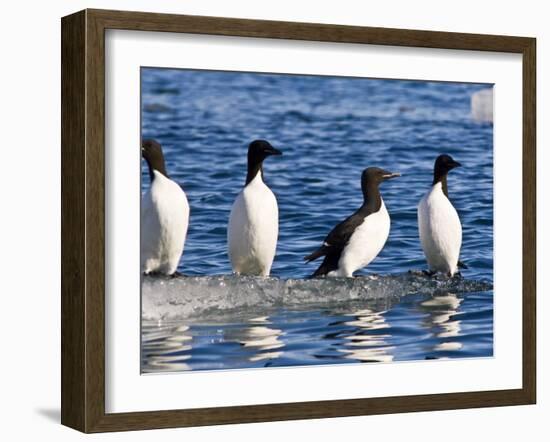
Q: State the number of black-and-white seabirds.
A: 4